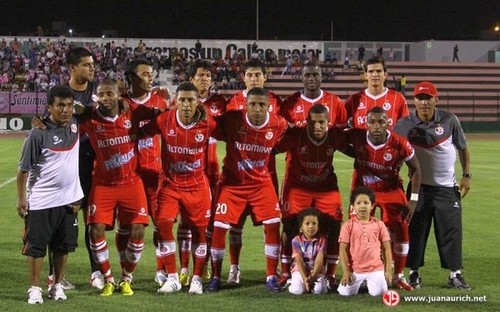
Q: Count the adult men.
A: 13